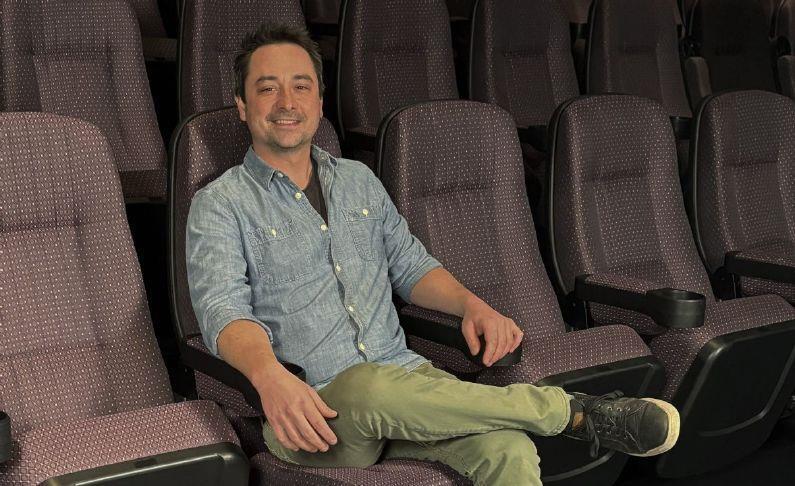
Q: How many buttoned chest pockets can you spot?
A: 2